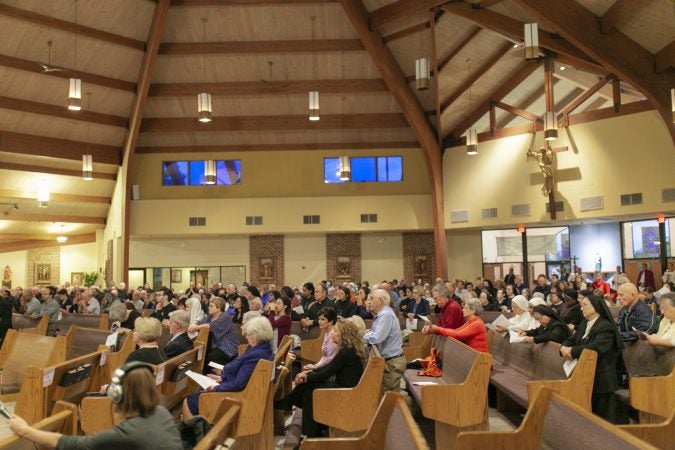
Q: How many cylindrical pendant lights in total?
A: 12